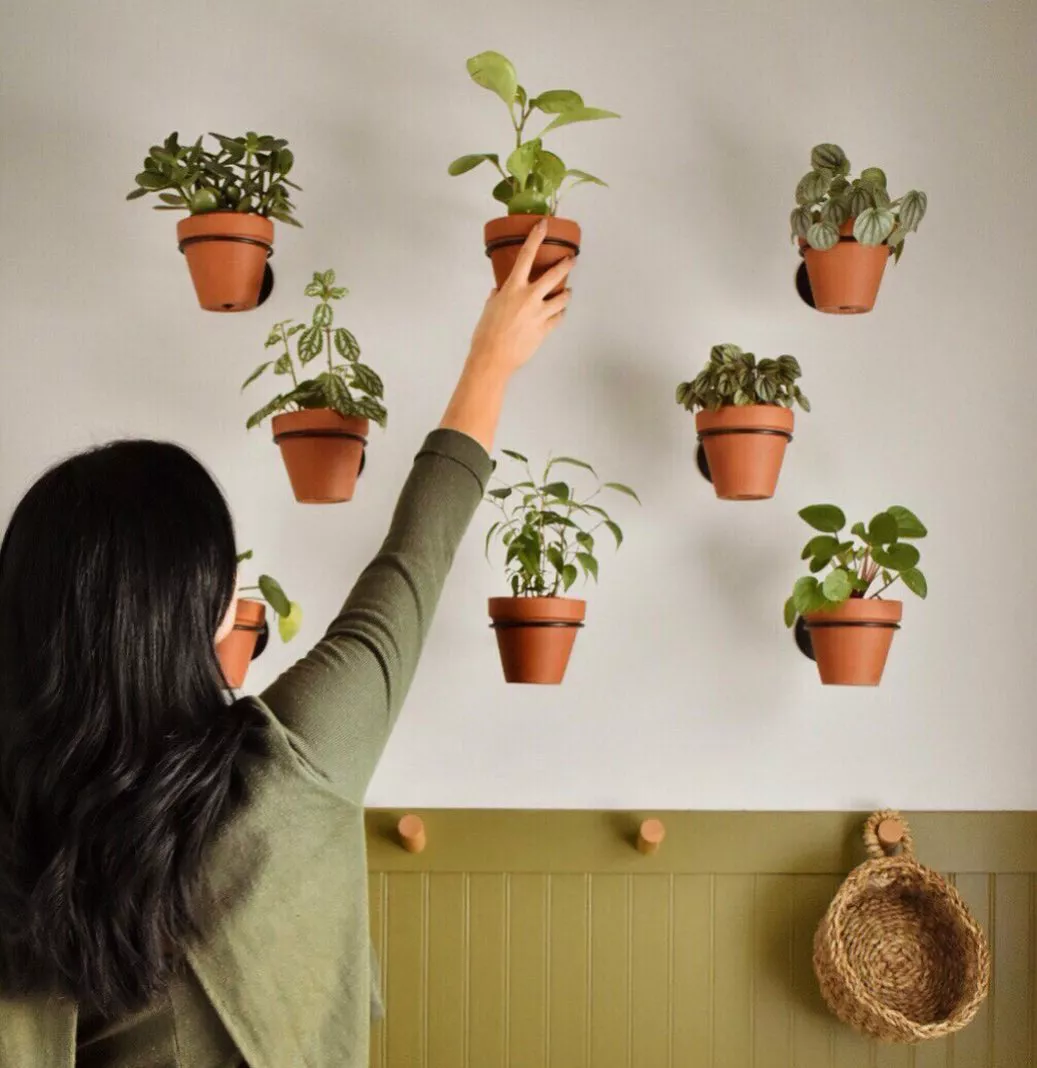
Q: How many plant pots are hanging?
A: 8